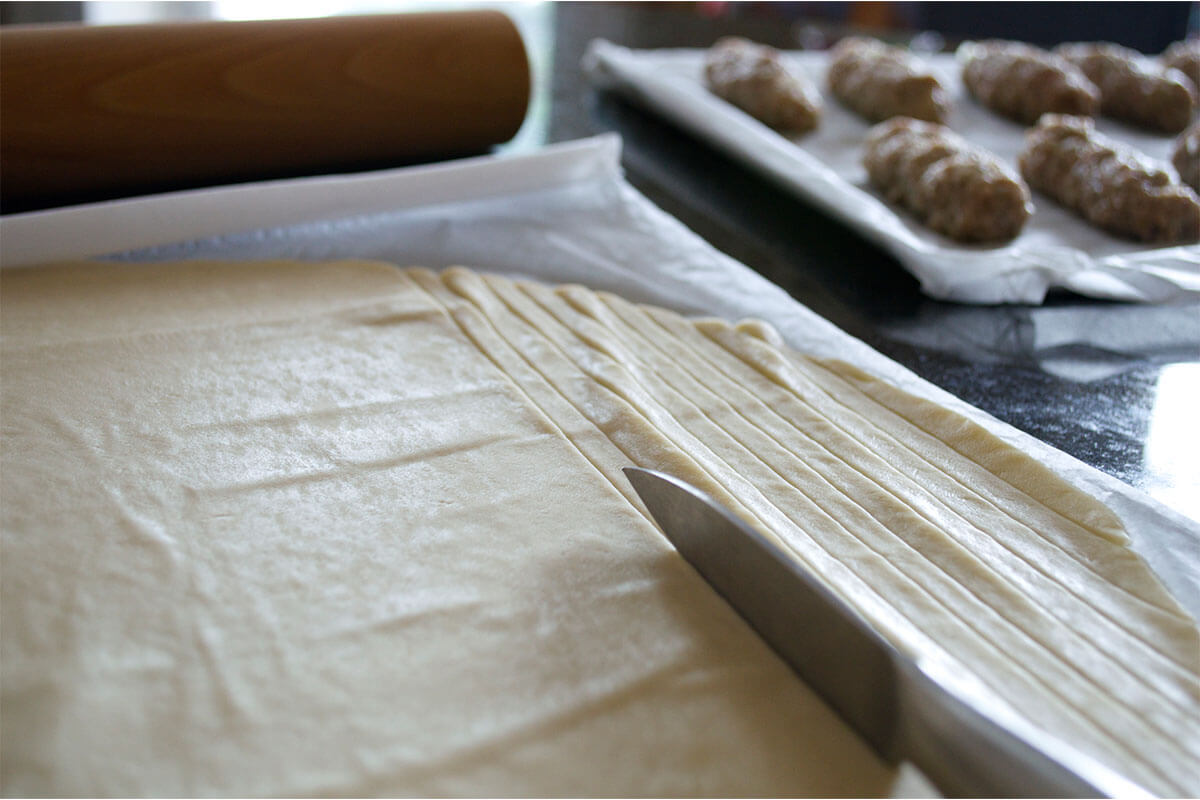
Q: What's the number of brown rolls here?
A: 8